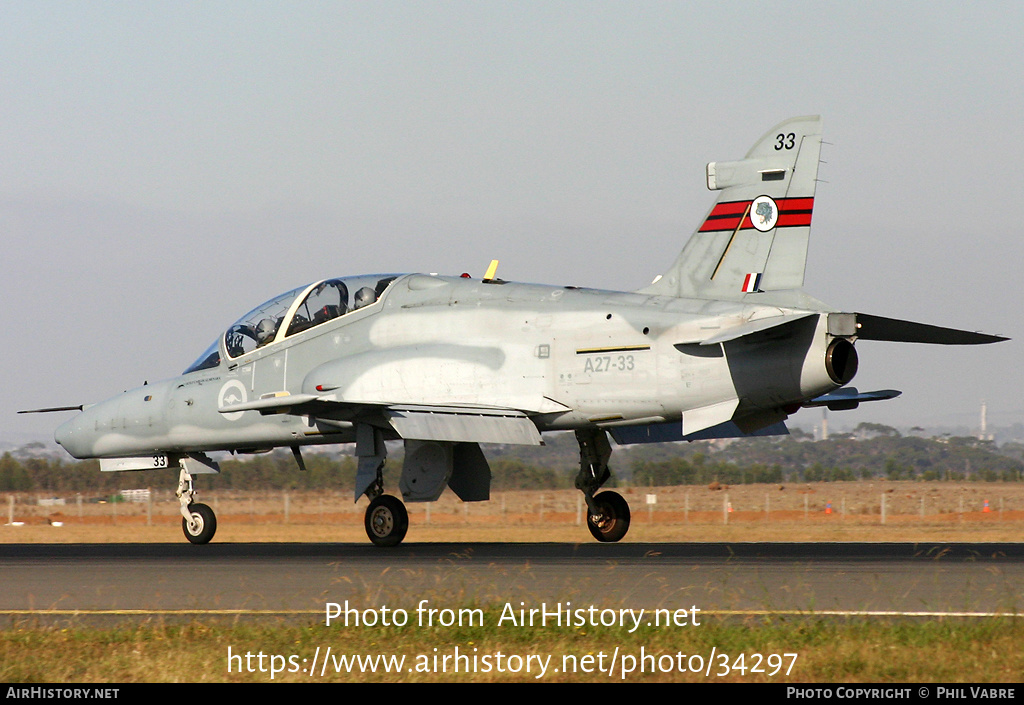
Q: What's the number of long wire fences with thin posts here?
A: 1